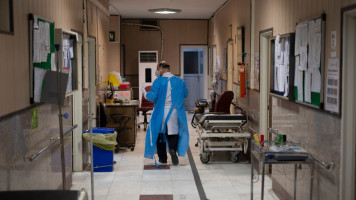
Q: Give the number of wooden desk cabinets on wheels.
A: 1